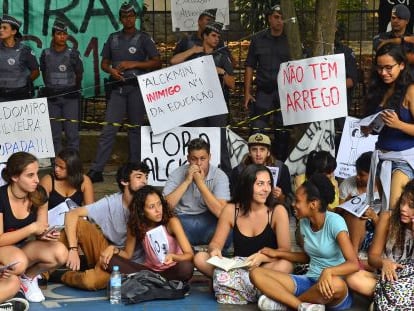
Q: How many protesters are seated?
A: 11